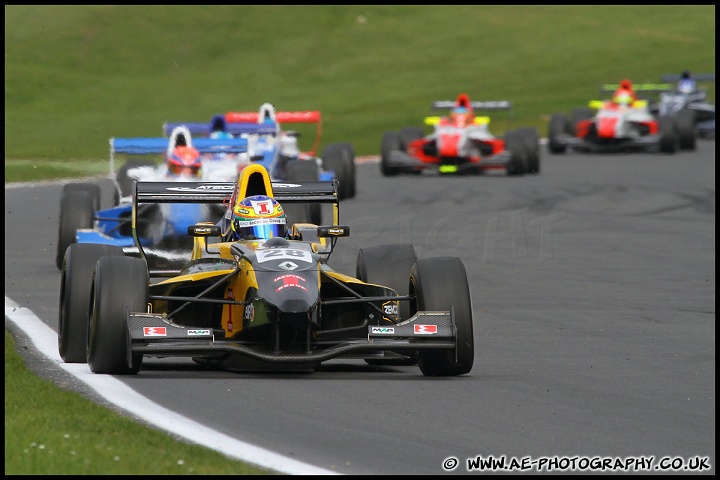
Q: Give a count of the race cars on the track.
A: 7